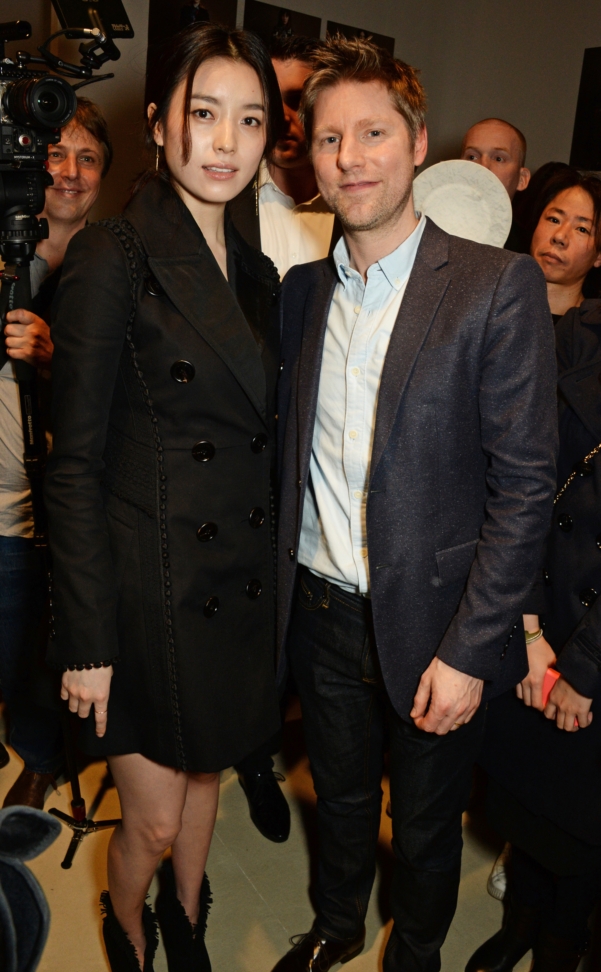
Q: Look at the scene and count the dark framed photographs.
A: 3